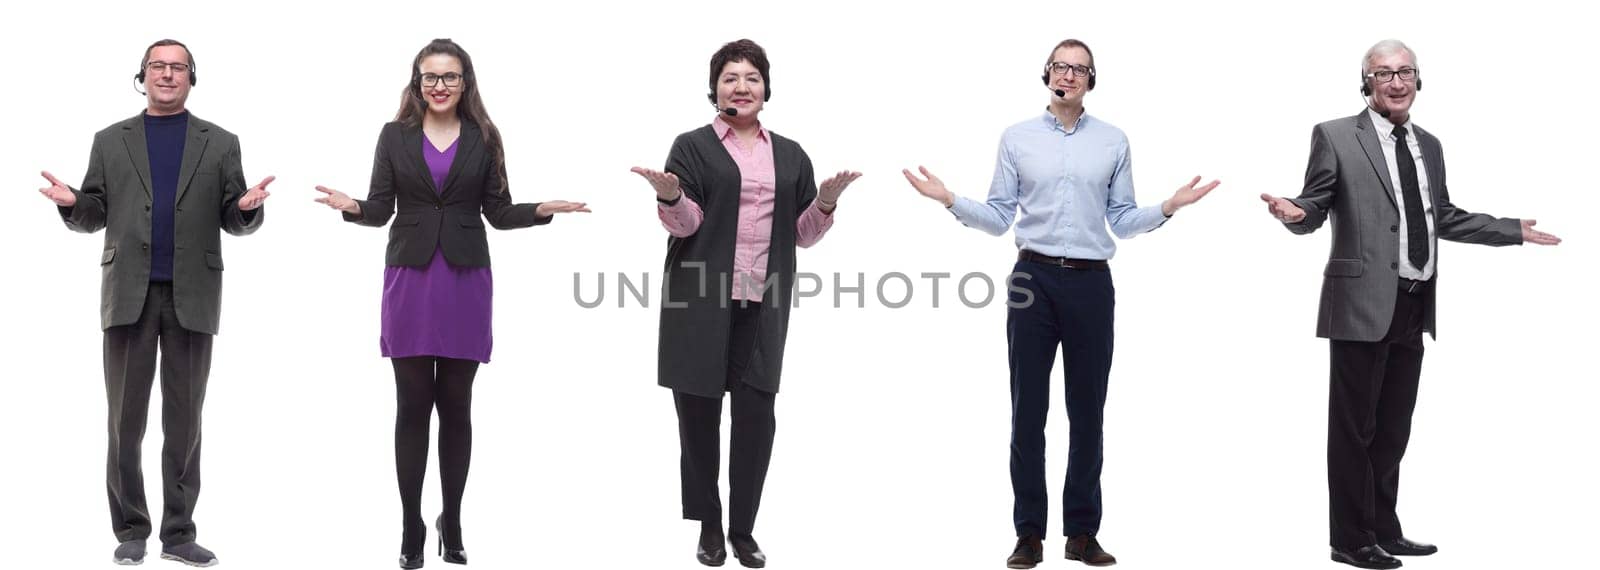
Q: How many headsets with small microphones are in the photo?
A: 5